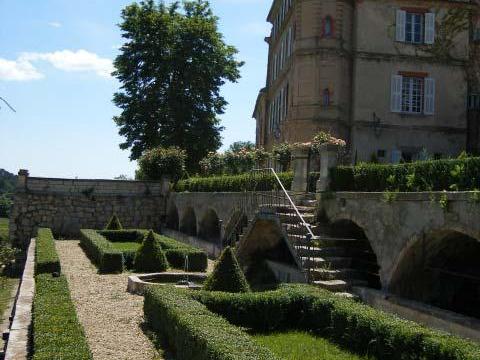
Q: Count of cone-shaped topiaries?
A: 3